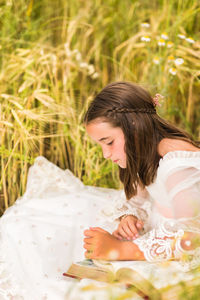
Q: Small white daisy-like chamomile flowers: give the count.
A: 11